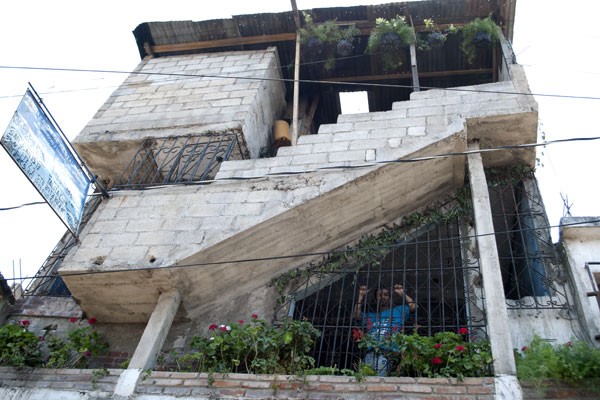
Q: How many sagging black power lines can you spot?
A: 3